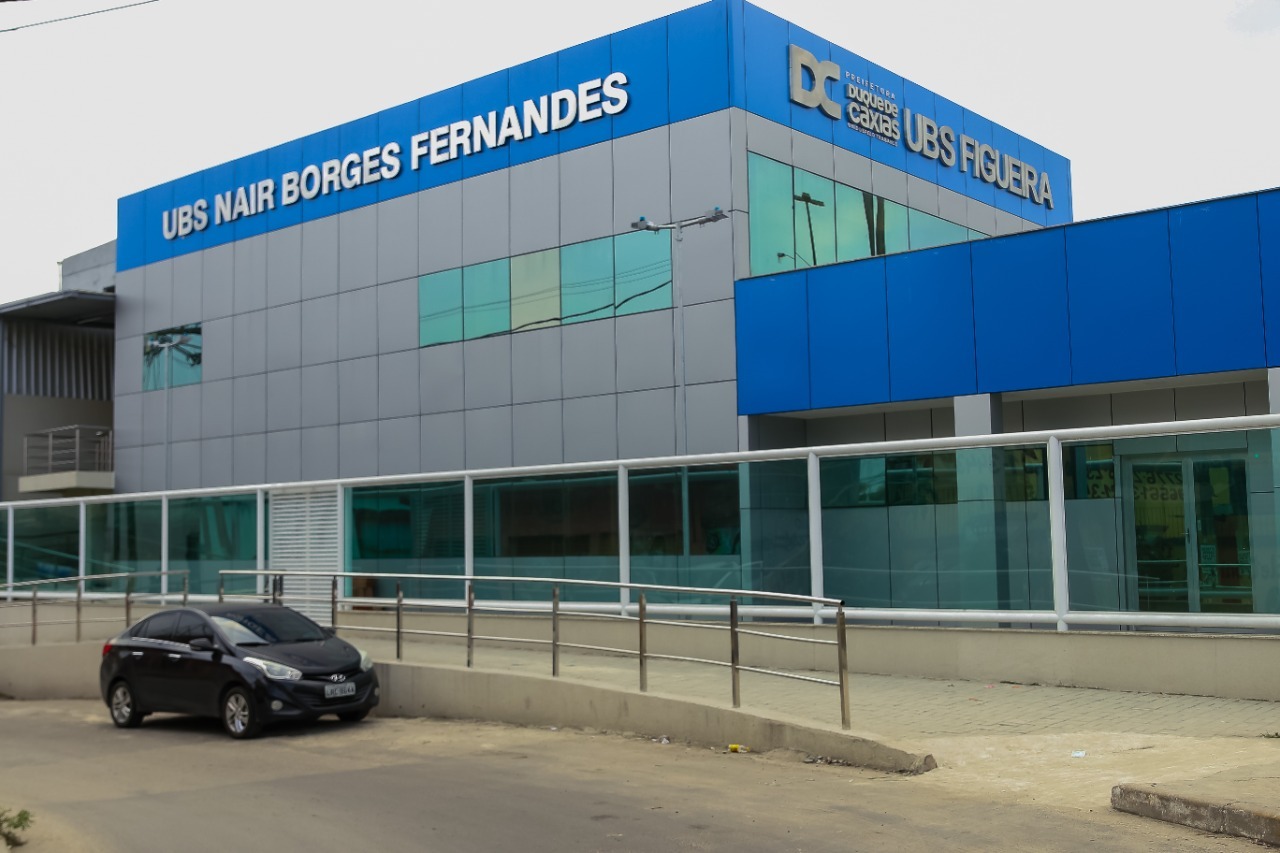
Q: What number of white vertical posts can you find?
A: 9